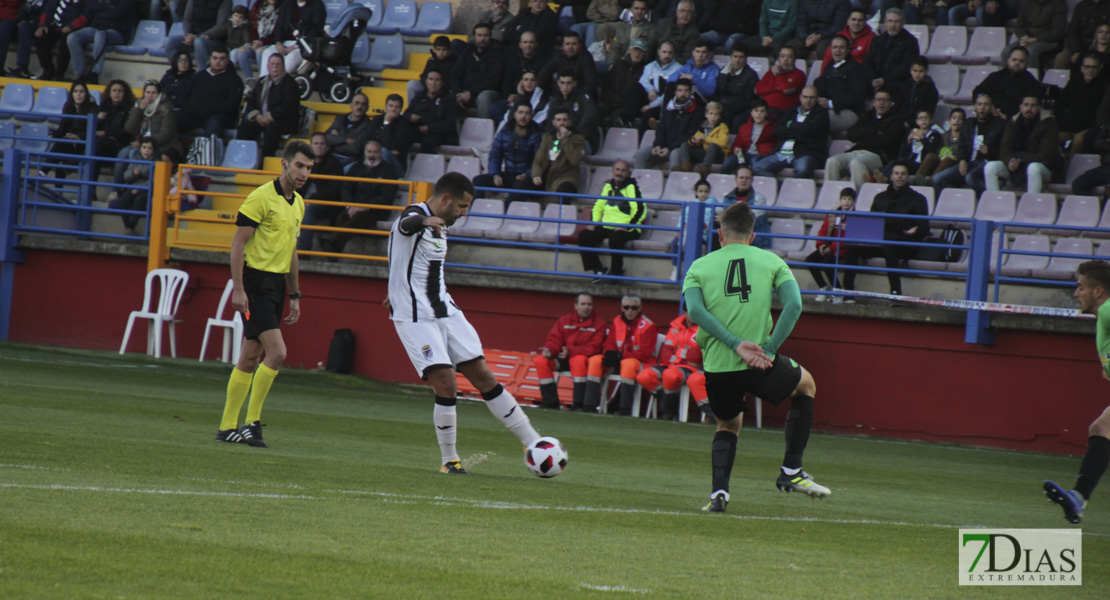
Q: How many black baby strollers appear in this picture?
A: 1